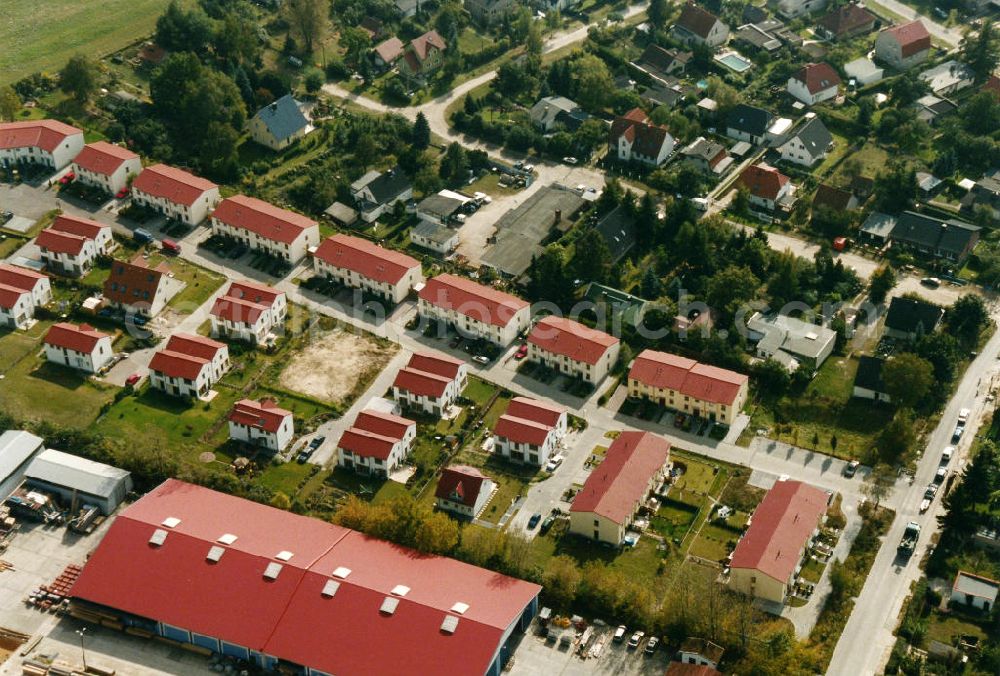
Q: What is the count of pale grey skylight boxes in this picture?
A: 12